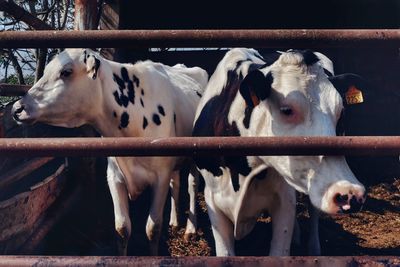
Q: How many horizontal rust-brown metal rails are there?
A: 3